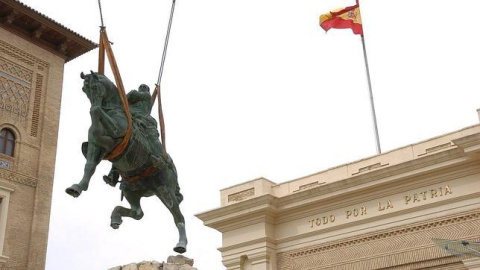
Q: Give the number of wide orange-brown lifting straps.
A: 2